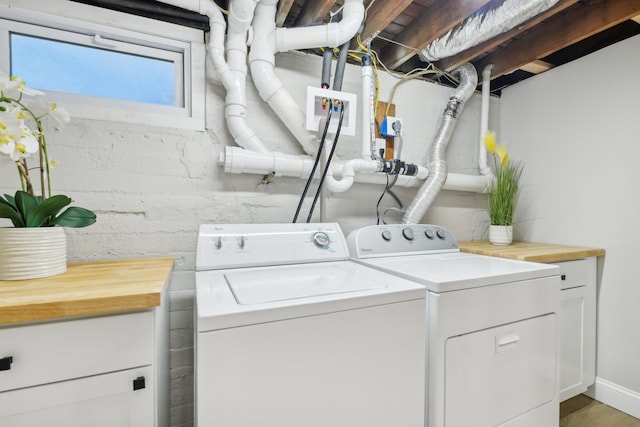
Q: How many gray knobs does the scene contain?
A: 7